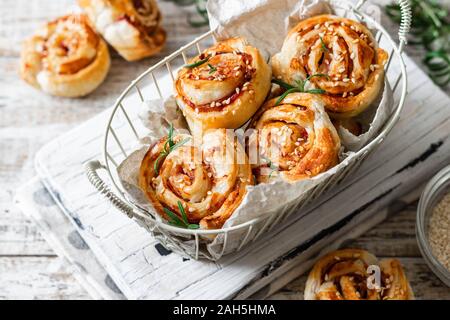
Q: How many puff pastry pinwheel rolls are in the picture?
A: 7